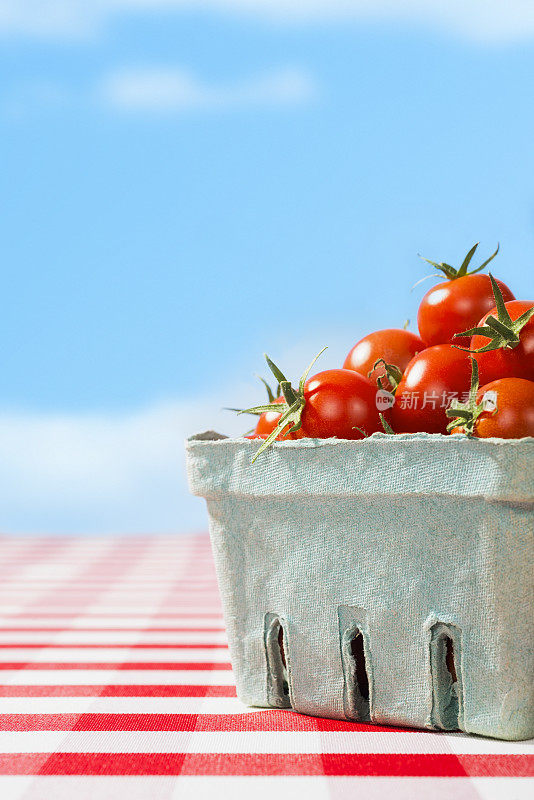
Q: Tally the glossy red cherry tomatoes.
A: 7